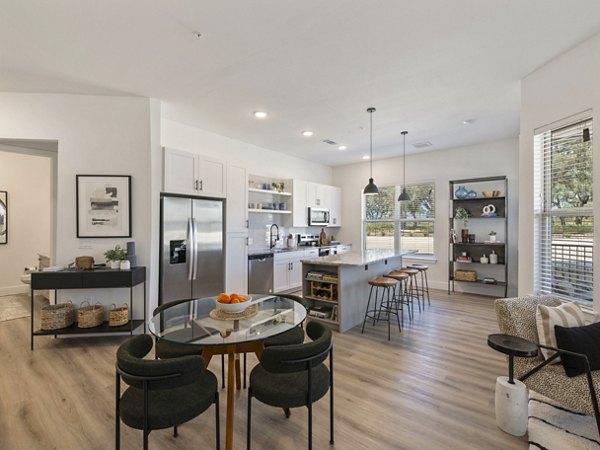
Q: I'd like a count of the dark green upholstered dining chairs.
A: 4